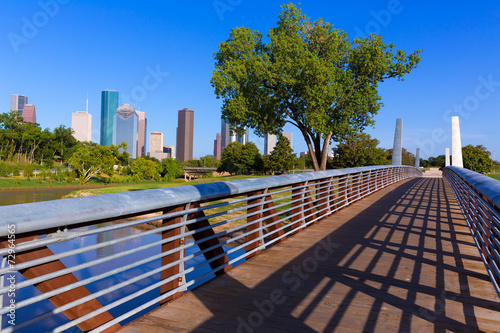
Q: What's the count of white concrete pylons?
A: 4